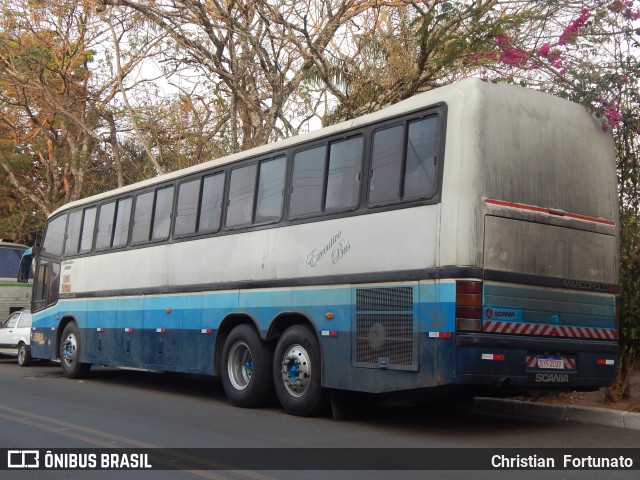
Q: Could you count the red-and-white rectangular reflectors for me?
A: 10